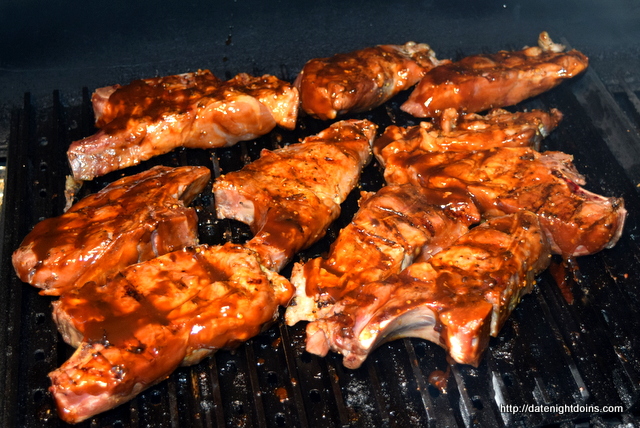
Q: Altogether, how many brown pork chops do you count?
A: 10